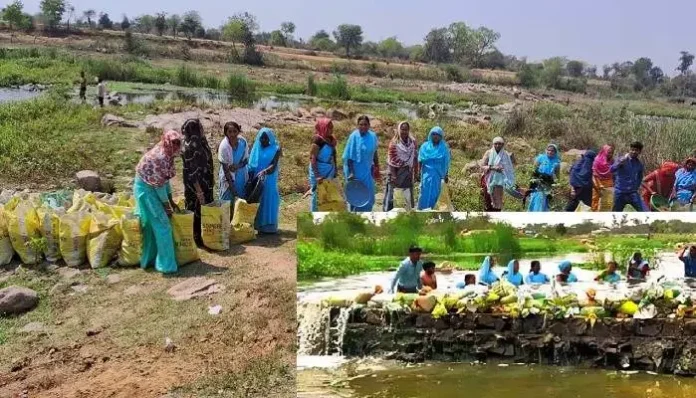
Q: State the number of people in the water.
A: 10